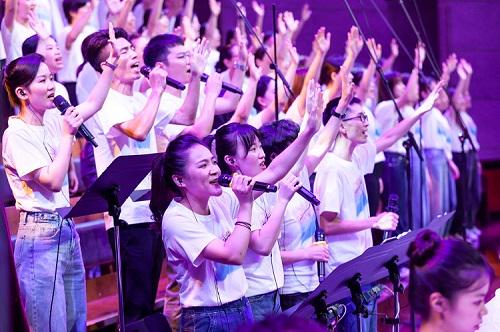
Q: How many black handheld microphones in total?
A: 7